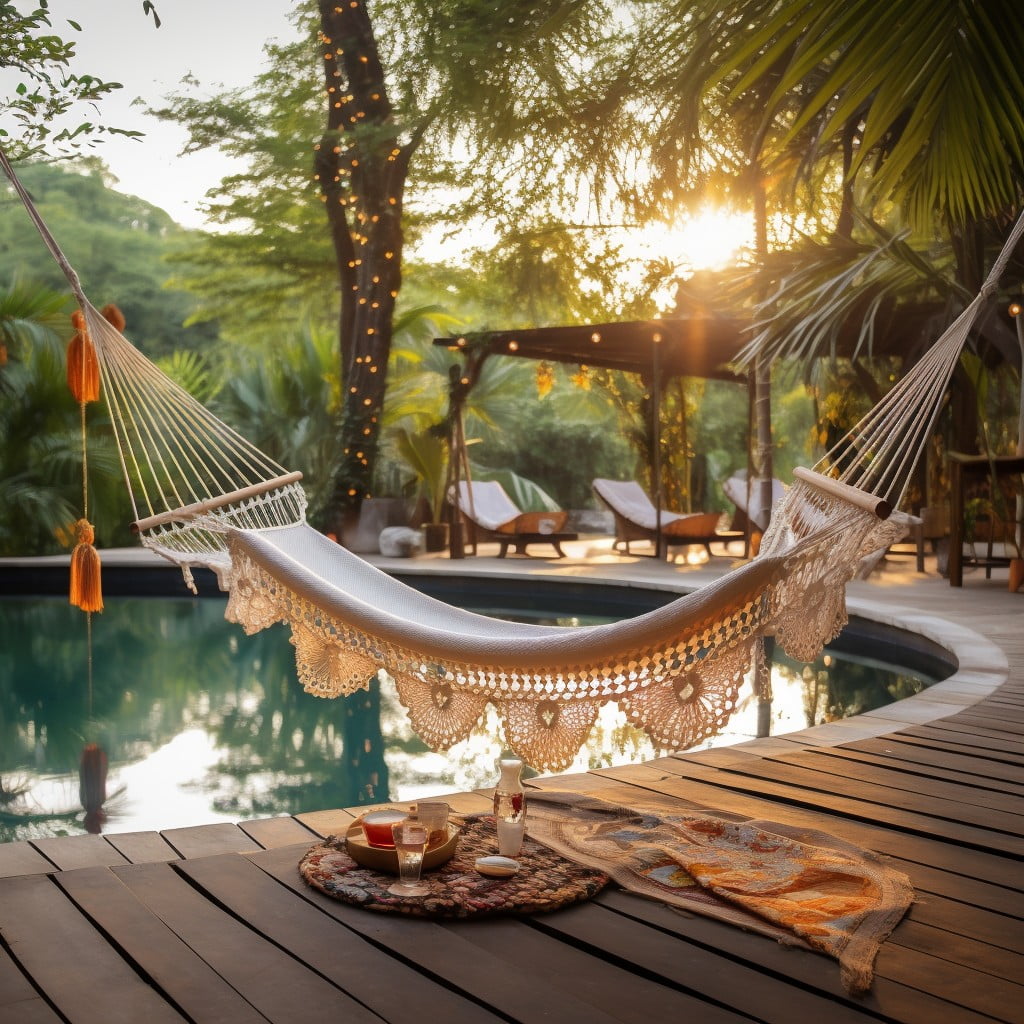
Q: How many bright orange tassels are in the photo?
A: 2